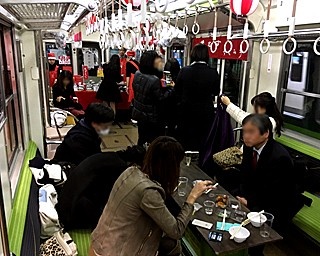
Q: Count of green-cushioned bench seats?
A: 2